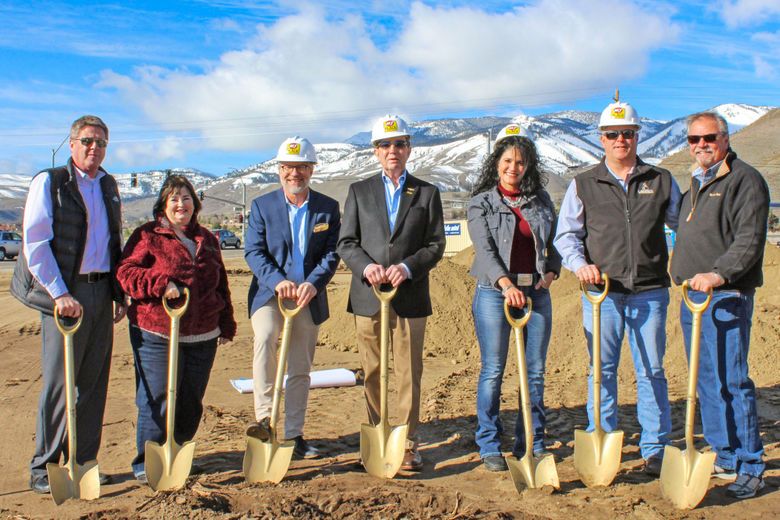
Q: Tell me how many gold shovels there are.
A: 7